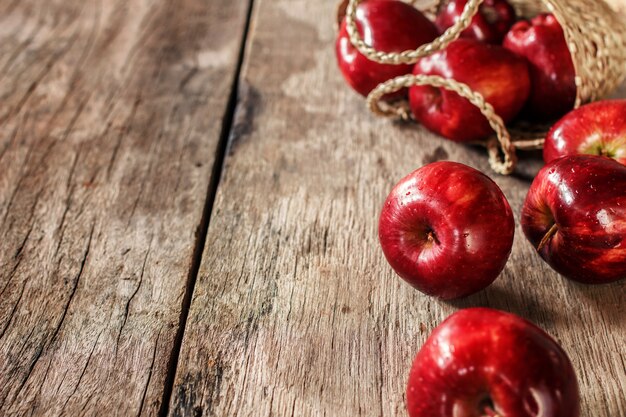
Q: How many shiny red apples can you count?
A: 8